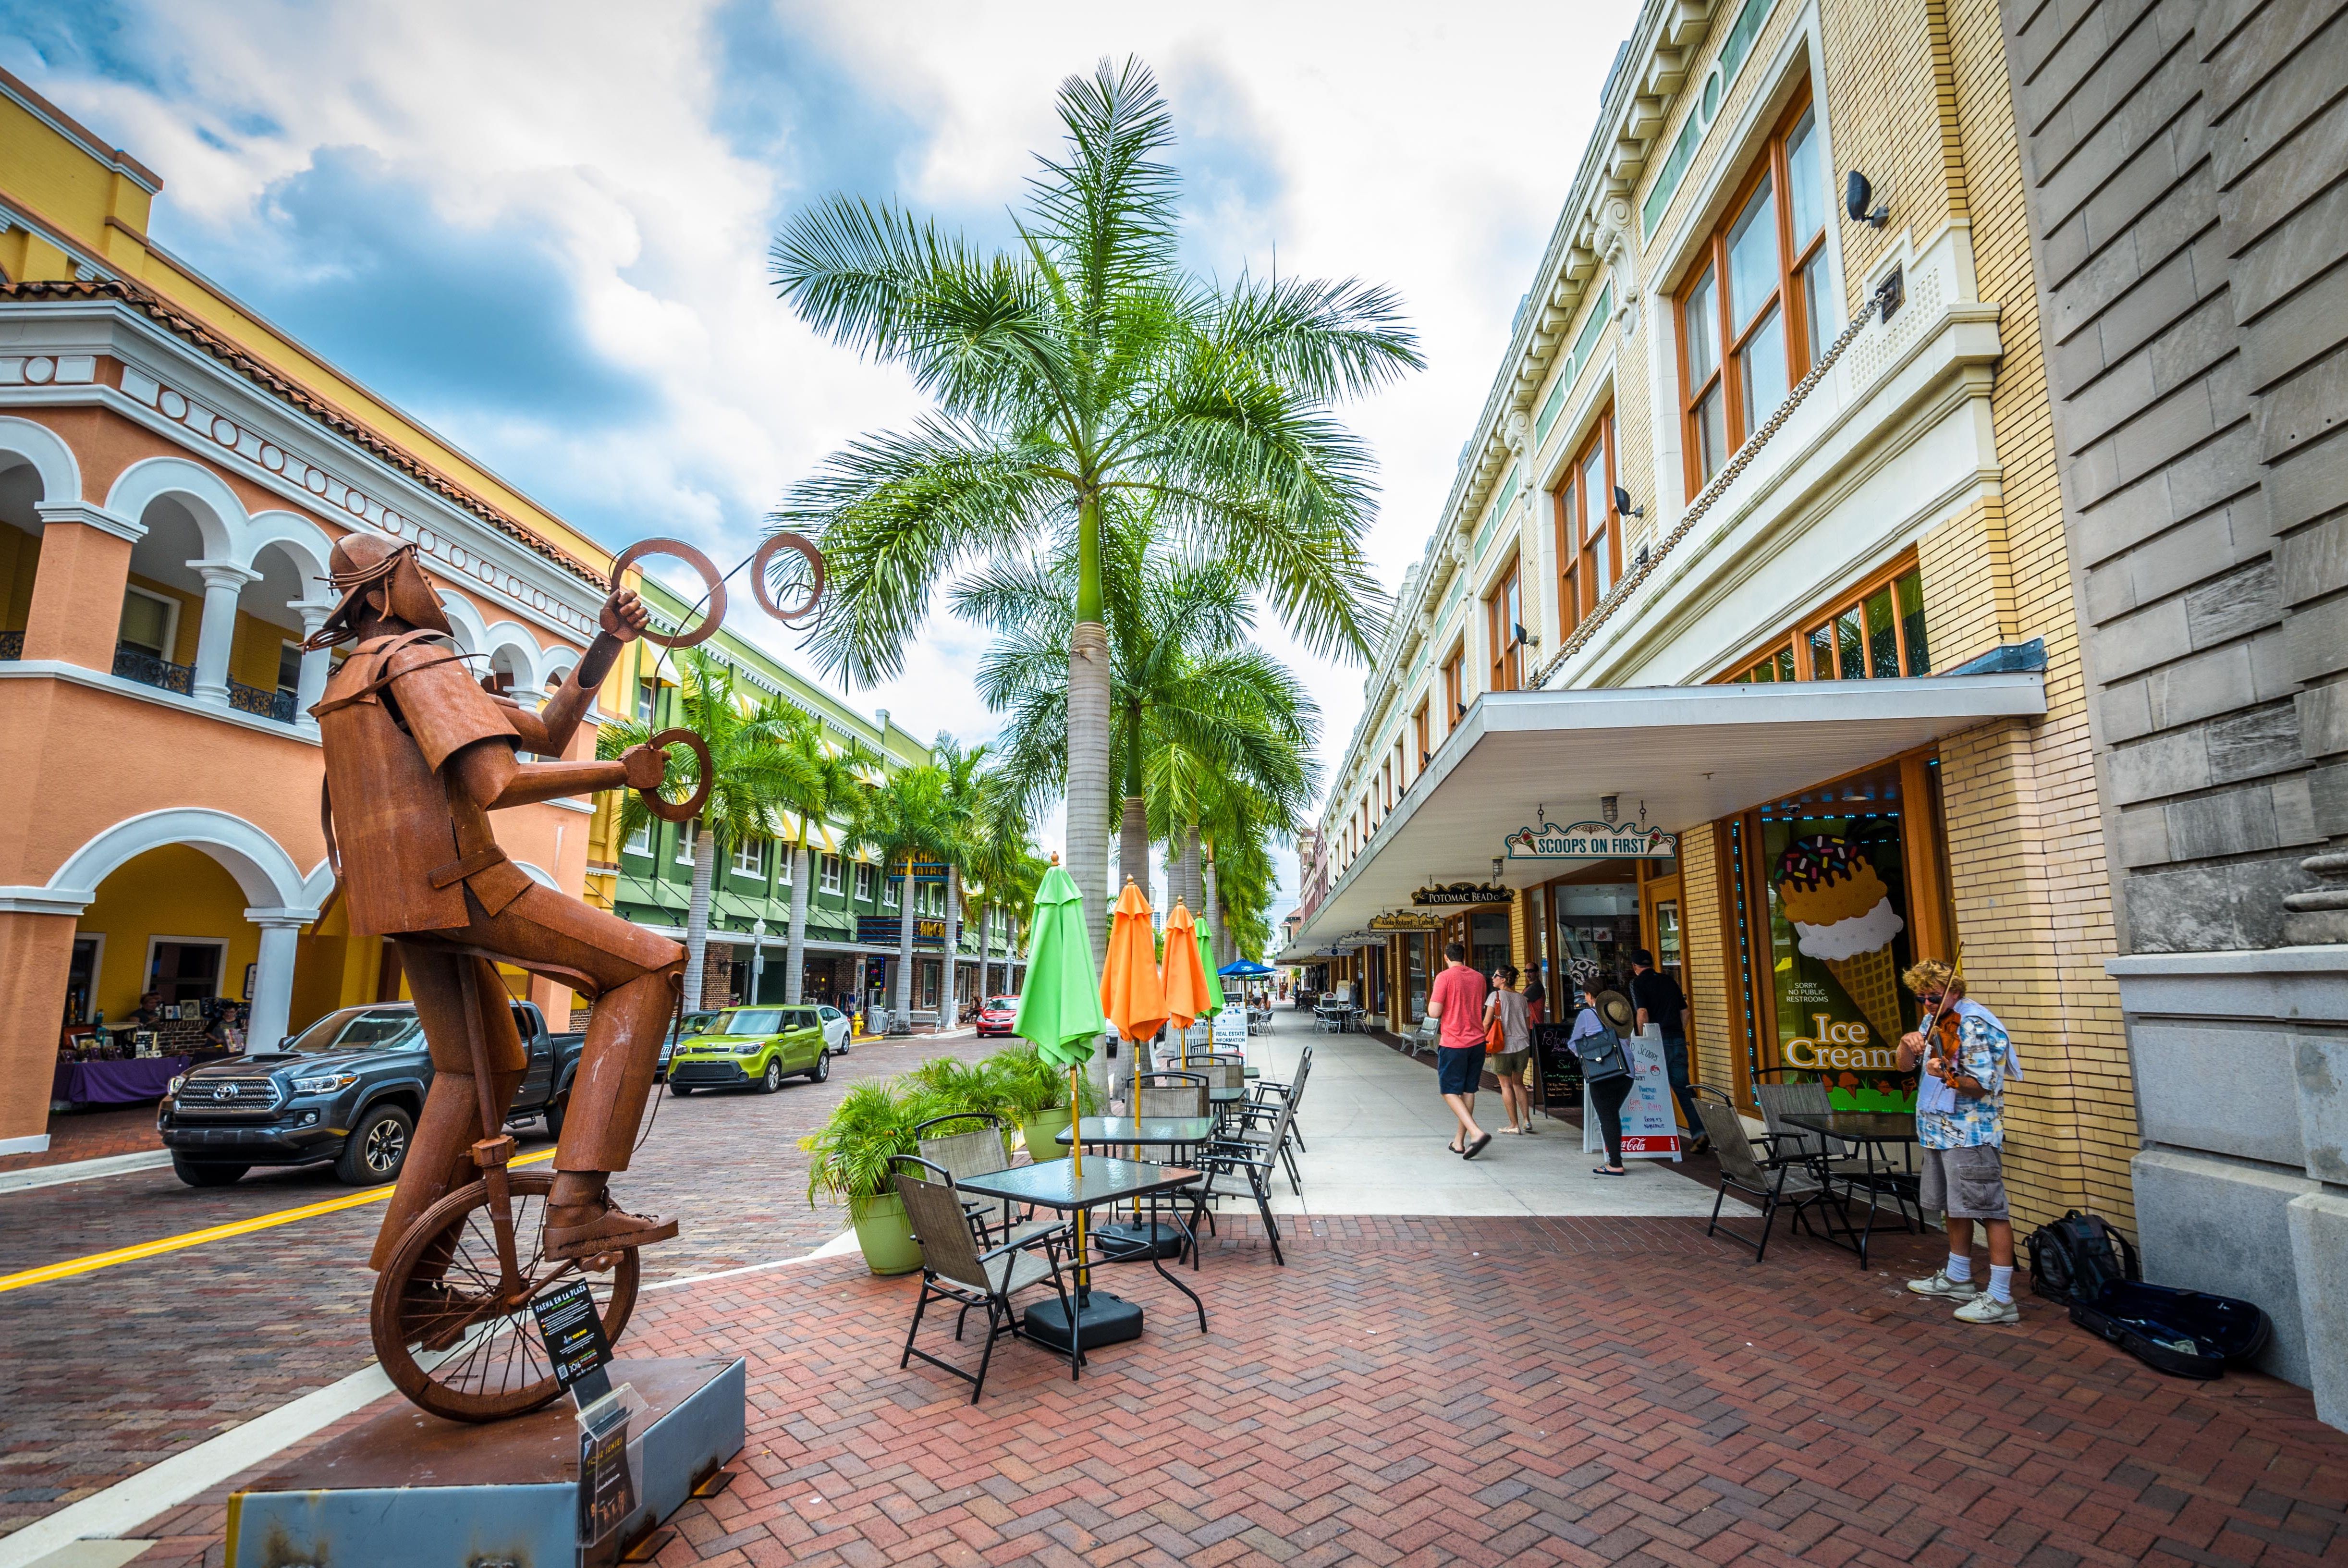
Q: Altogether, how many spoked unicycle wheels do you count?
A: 1